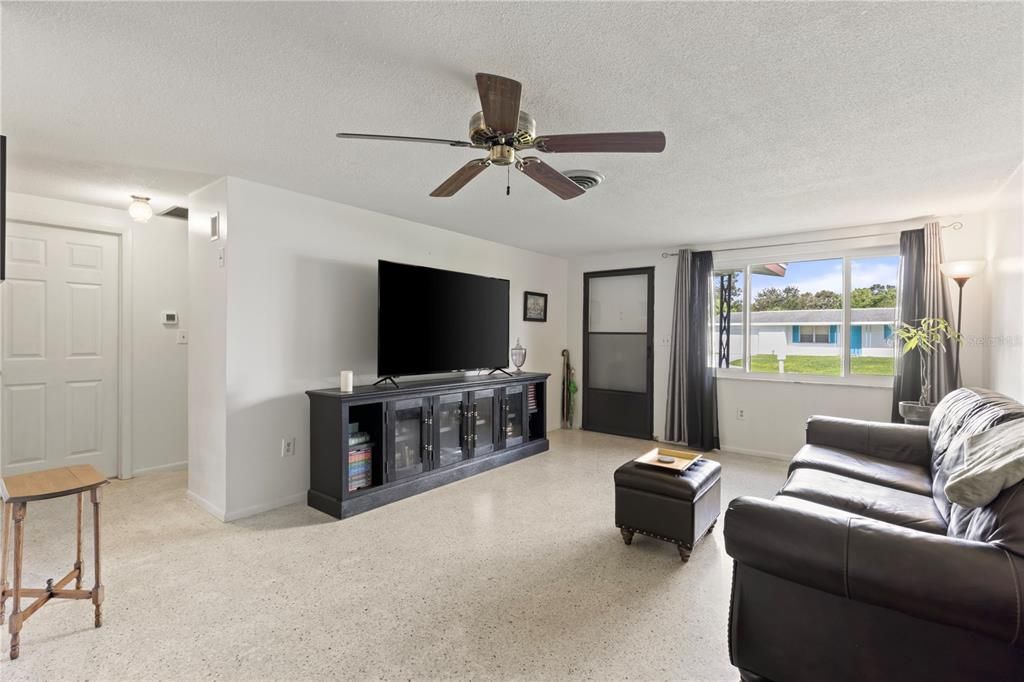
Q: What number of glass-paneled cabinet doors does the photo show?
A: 4